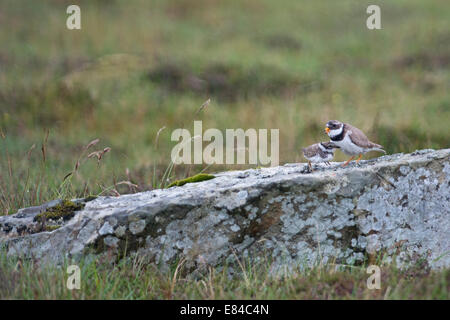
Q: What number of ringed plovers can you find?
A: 2